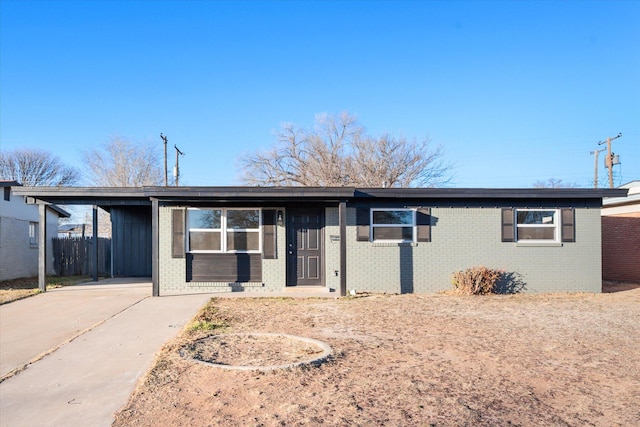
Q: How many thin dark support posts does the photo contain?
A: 4